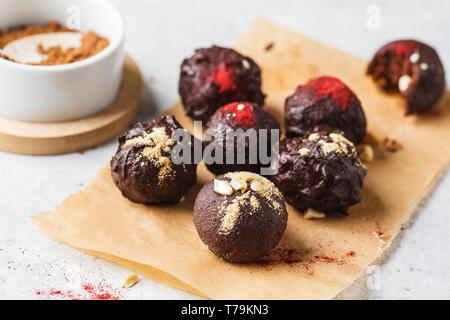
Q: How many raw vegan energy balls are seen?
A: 7